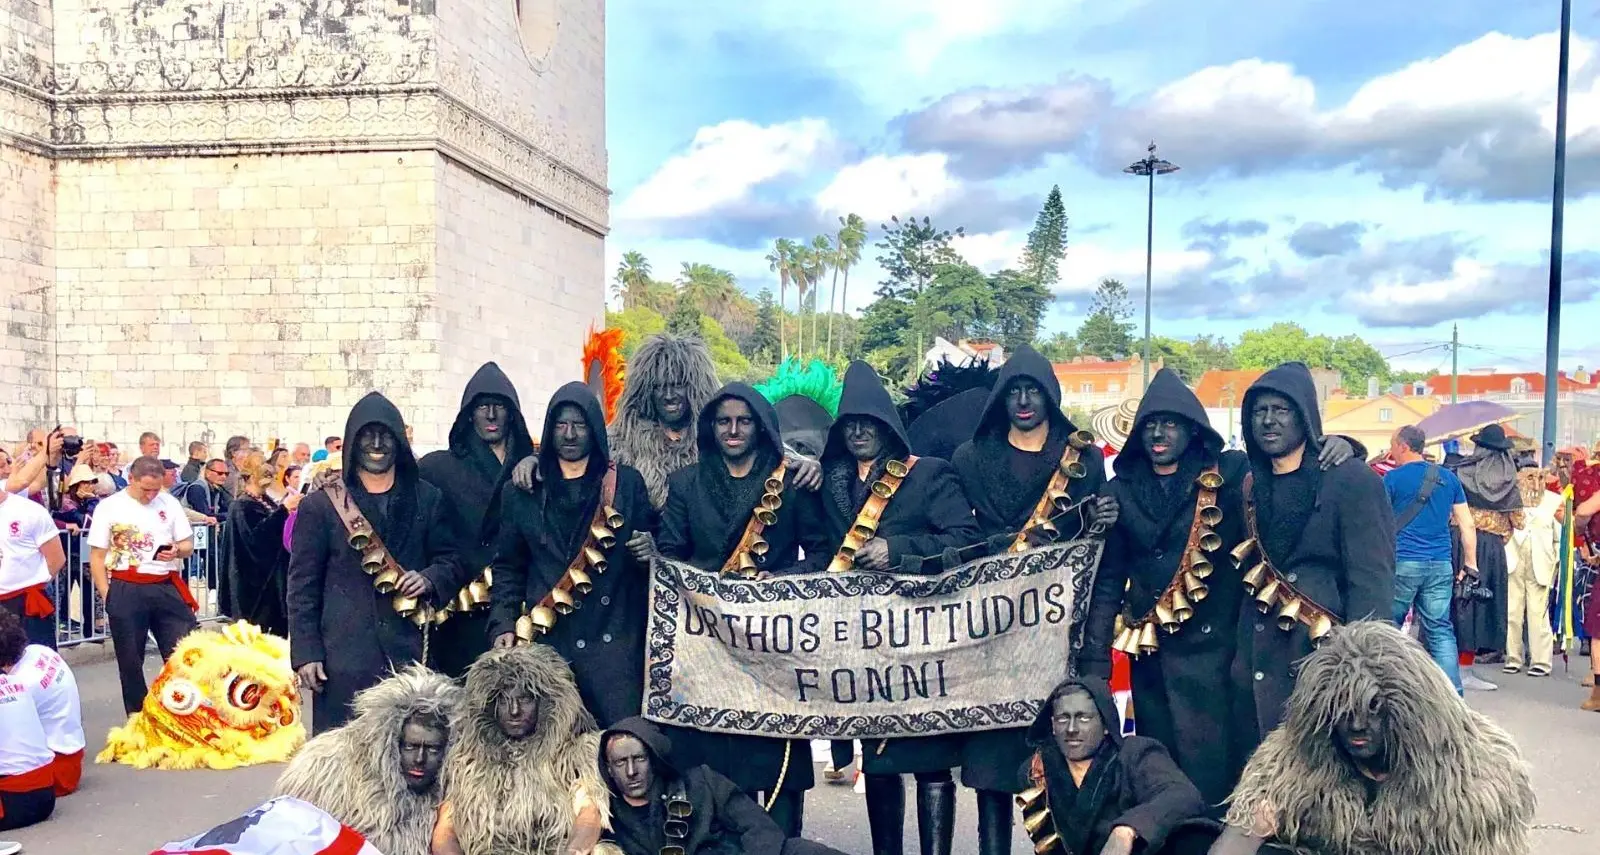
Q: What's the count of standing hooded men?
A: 8